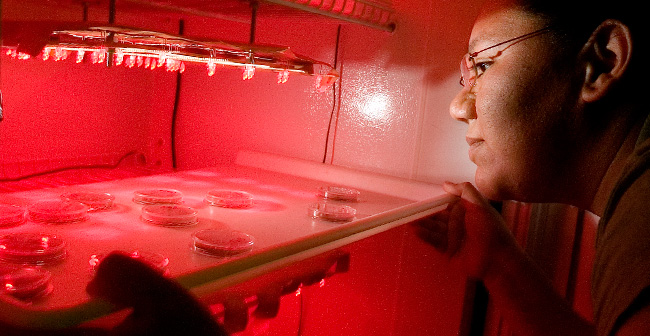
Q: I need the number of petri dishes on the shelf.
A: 12